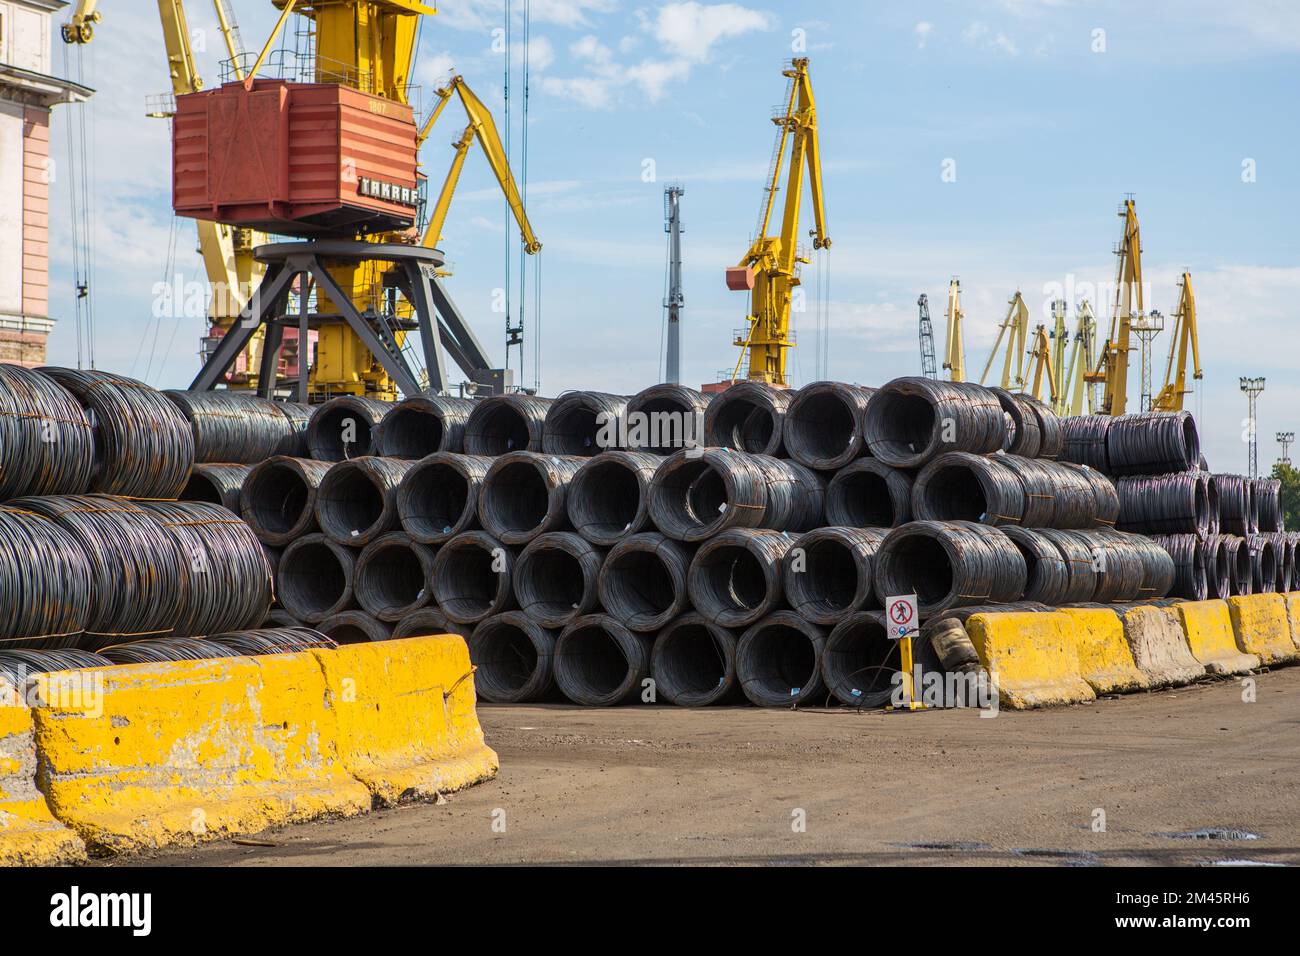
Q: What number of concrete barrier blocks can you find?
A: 9